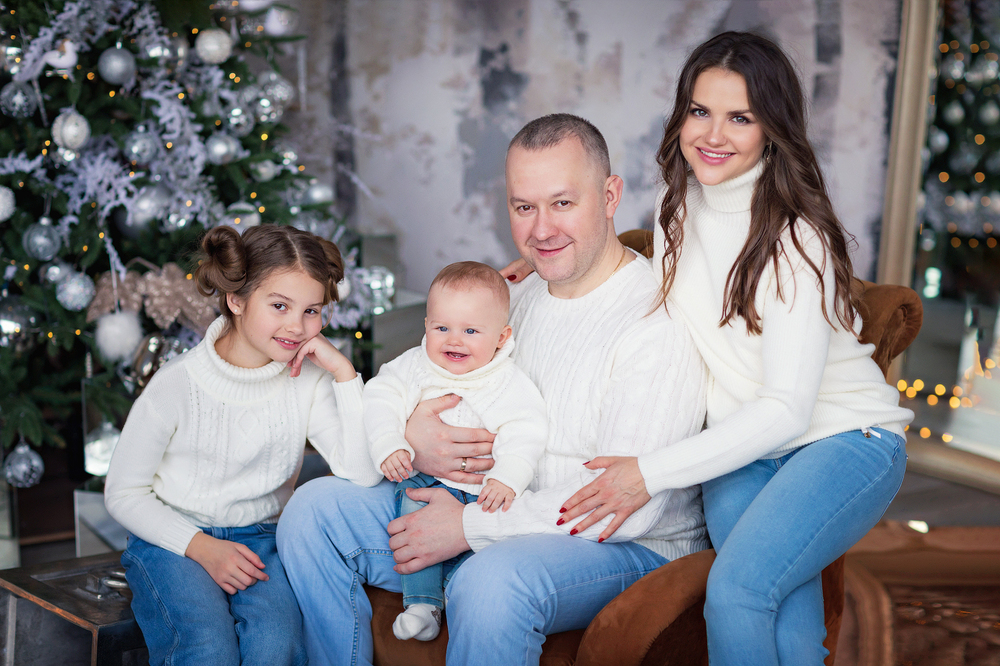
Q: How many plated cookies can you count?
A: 0